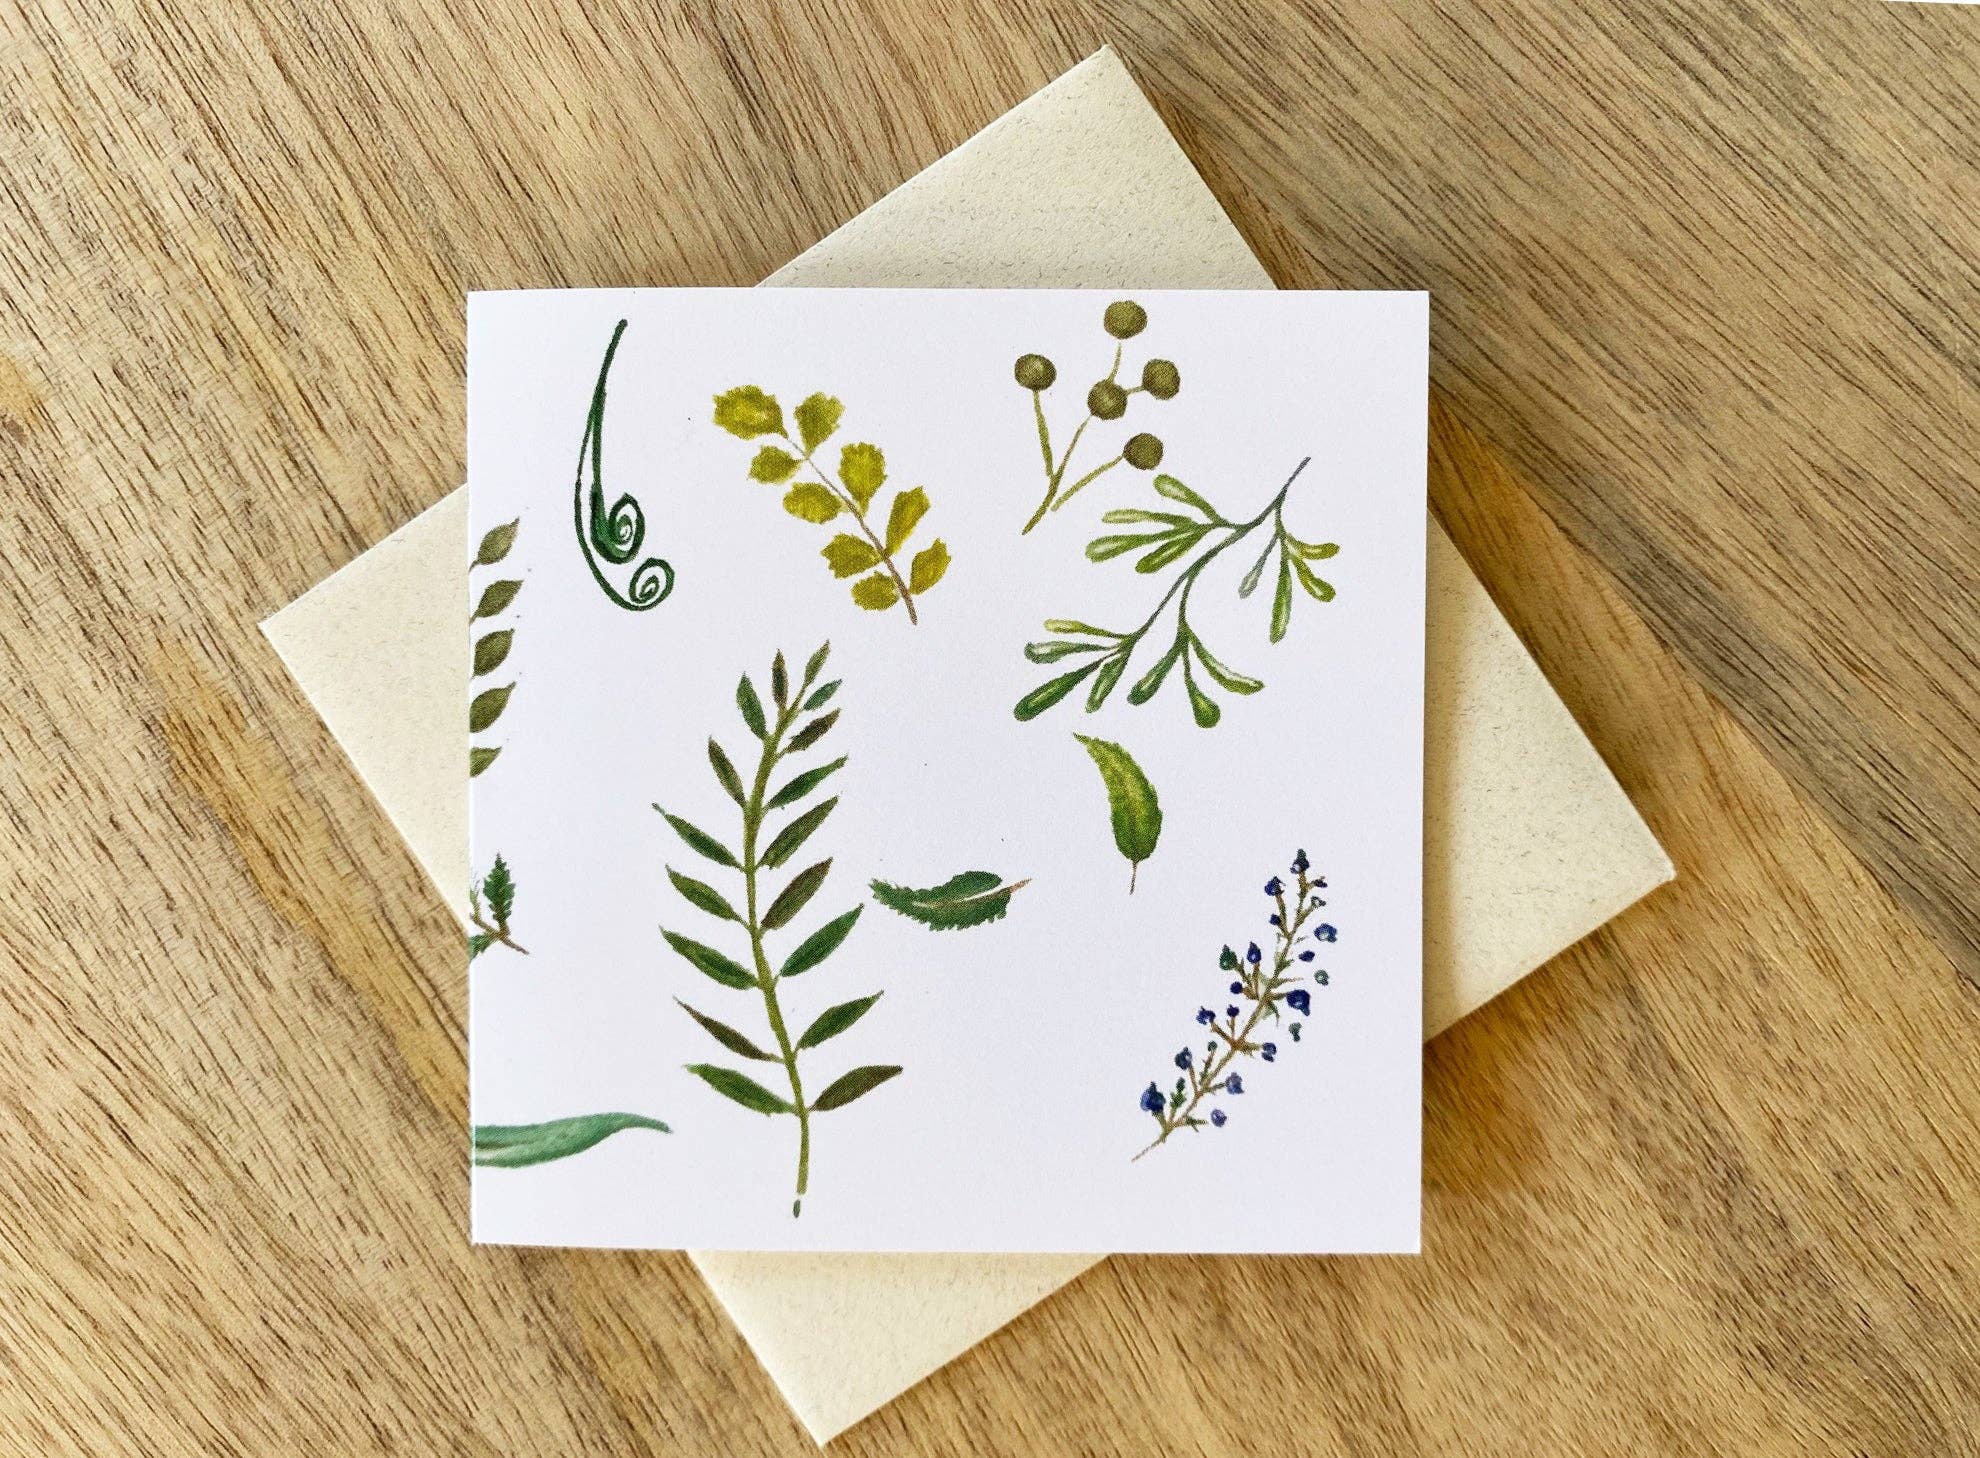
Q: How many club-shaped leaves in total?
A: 15